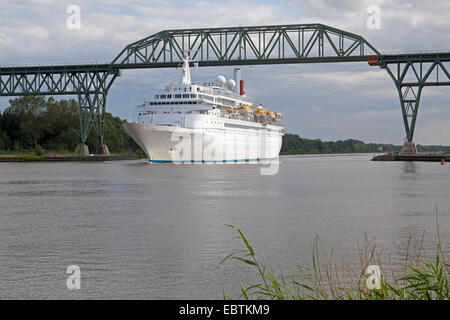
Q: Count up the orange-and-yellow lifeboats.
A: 4